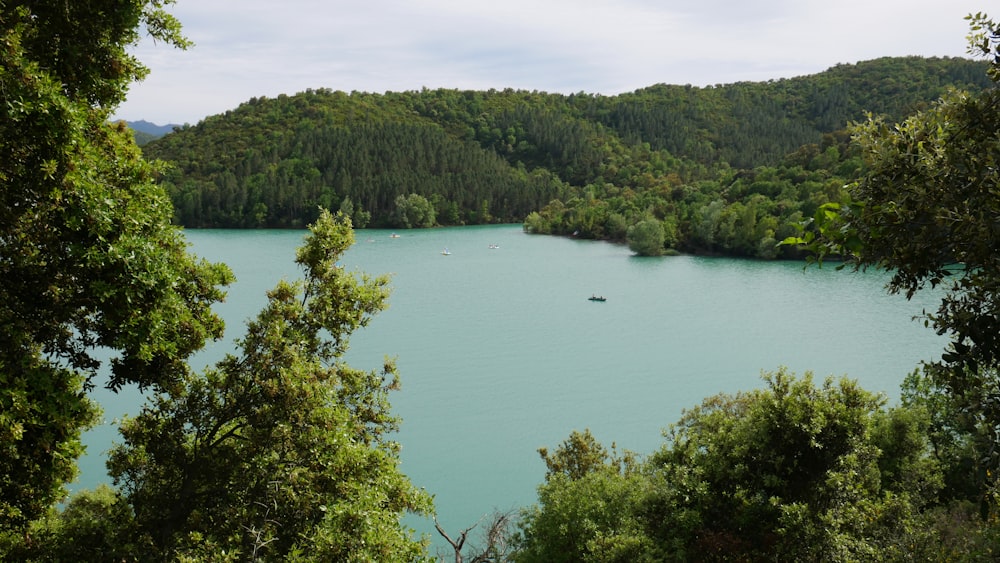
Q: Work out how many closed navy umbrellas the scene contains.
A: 0